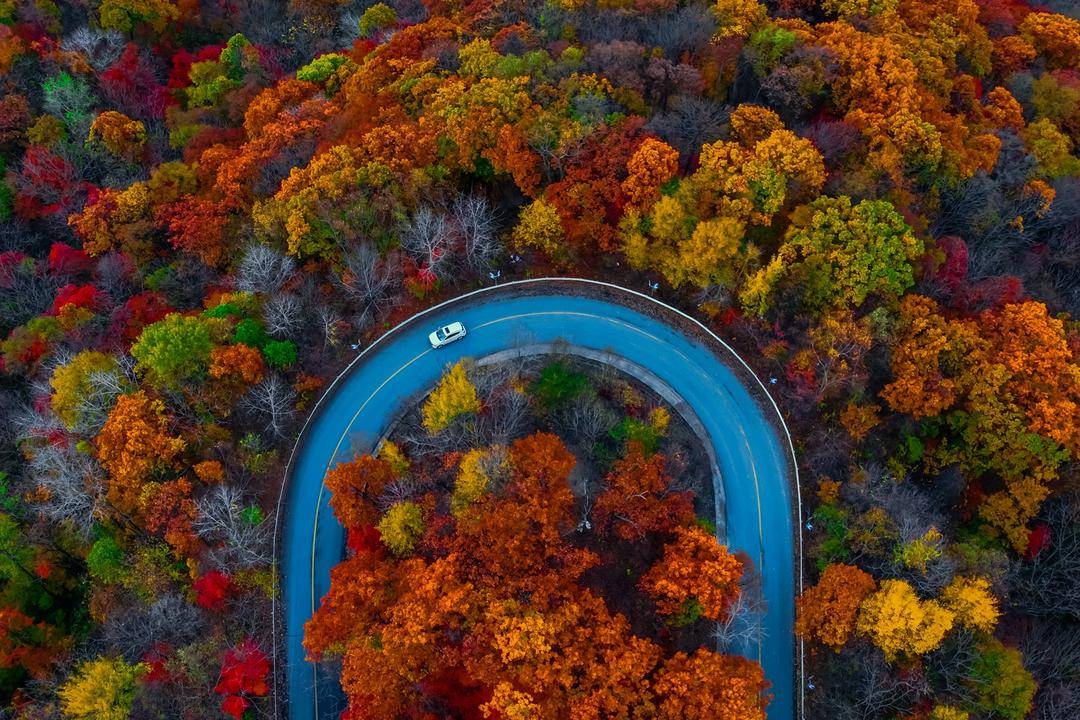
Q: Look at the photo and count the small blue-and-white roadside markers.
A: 6